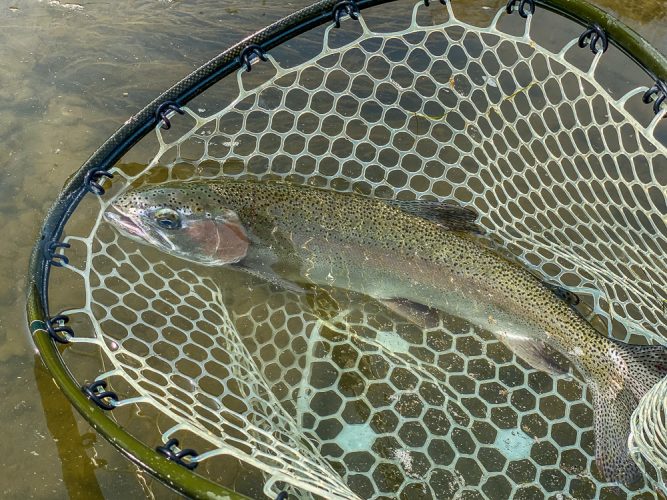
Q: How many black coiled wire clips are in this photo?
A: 13